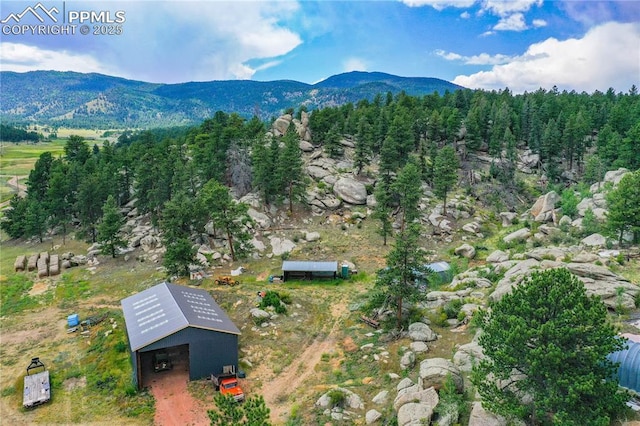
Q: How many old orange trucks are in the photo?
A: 1